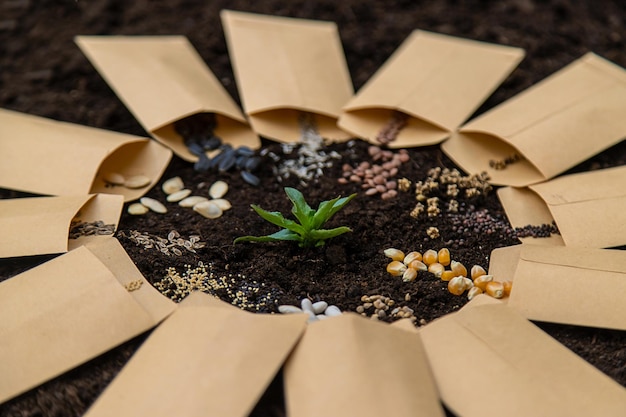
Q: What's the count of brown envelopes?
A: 12